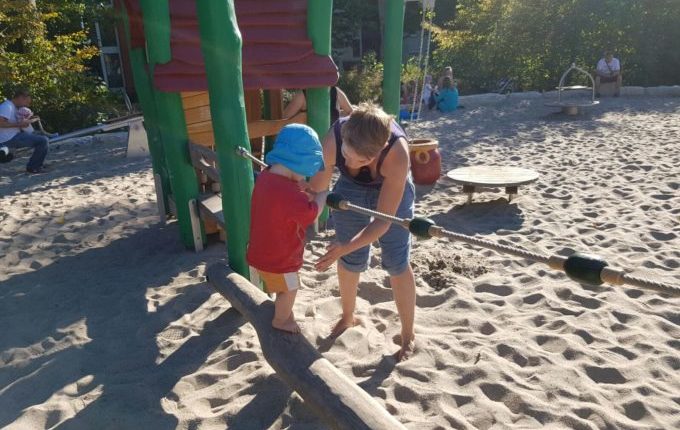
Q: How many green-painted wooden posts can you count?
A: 5